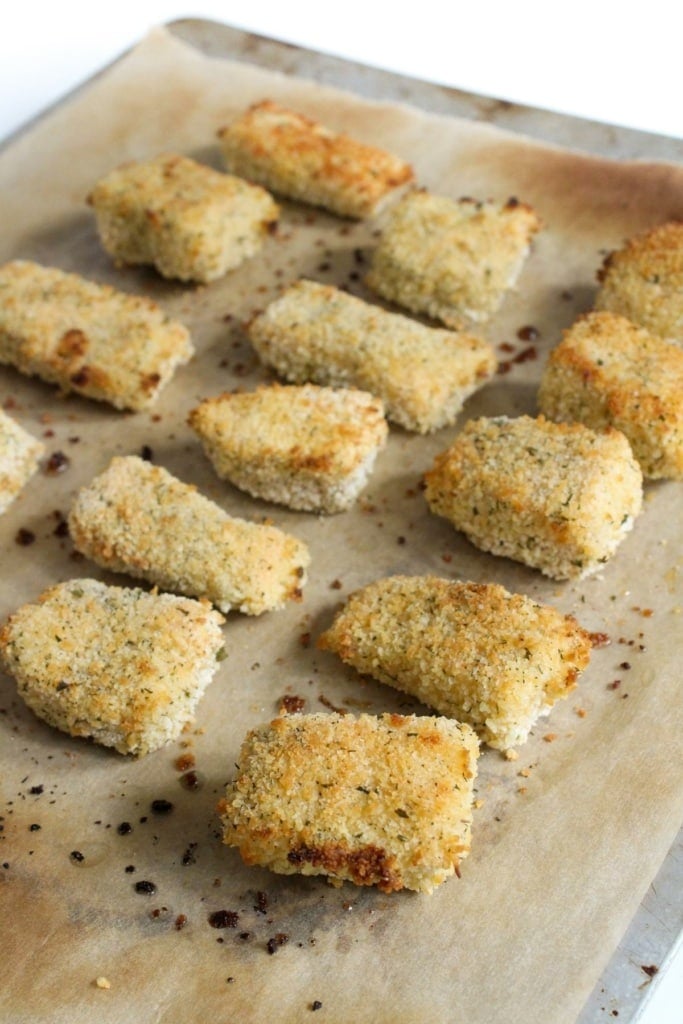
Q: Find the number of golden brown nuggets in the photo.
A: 14